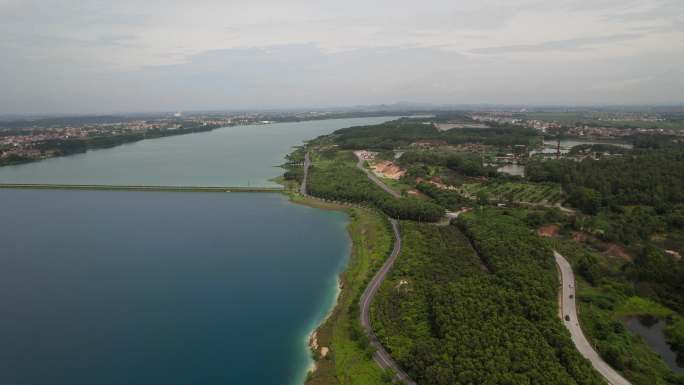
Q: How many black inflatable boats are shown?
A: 0